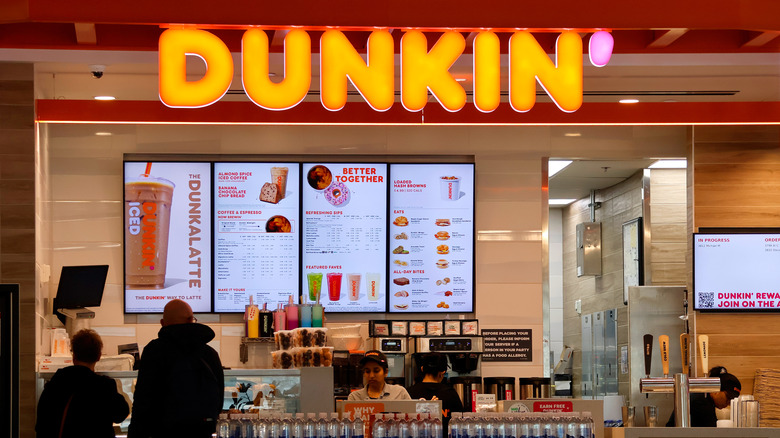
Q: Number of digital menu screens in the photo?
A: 4